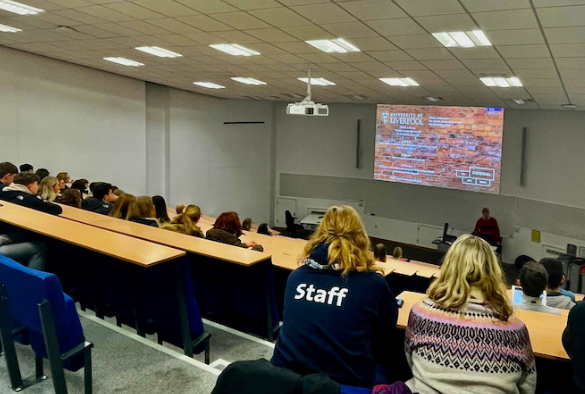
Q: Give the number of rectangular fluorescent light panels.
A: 12